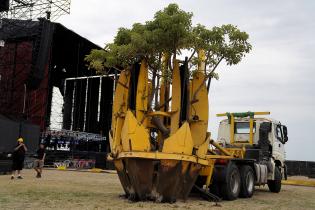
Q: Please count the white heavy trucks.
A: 1